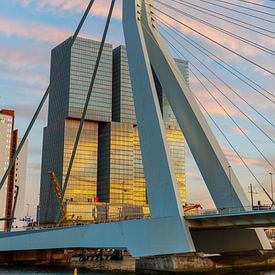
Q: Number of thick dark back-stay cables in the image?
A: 2